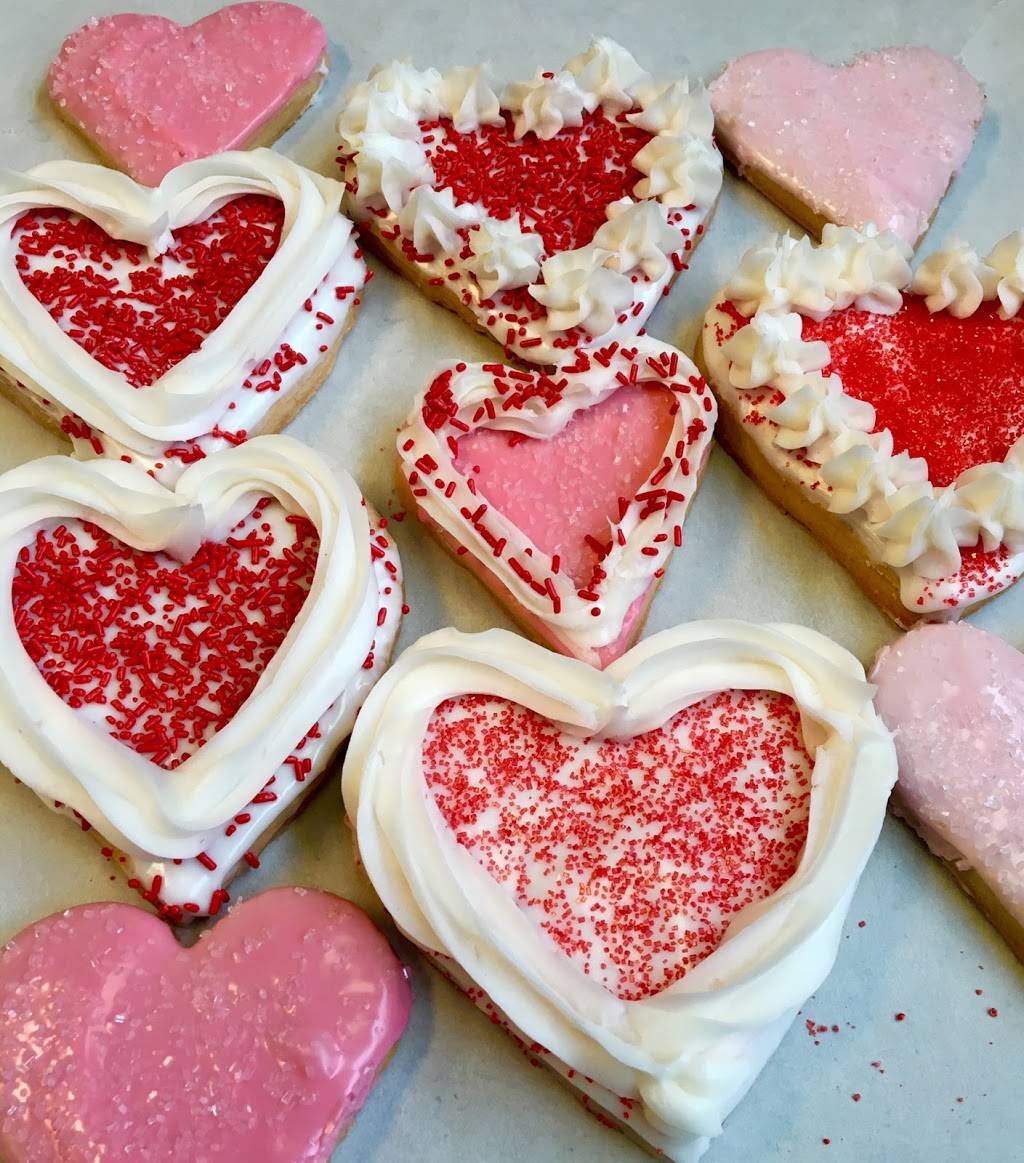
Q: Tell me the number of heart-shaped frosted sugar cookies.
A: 10